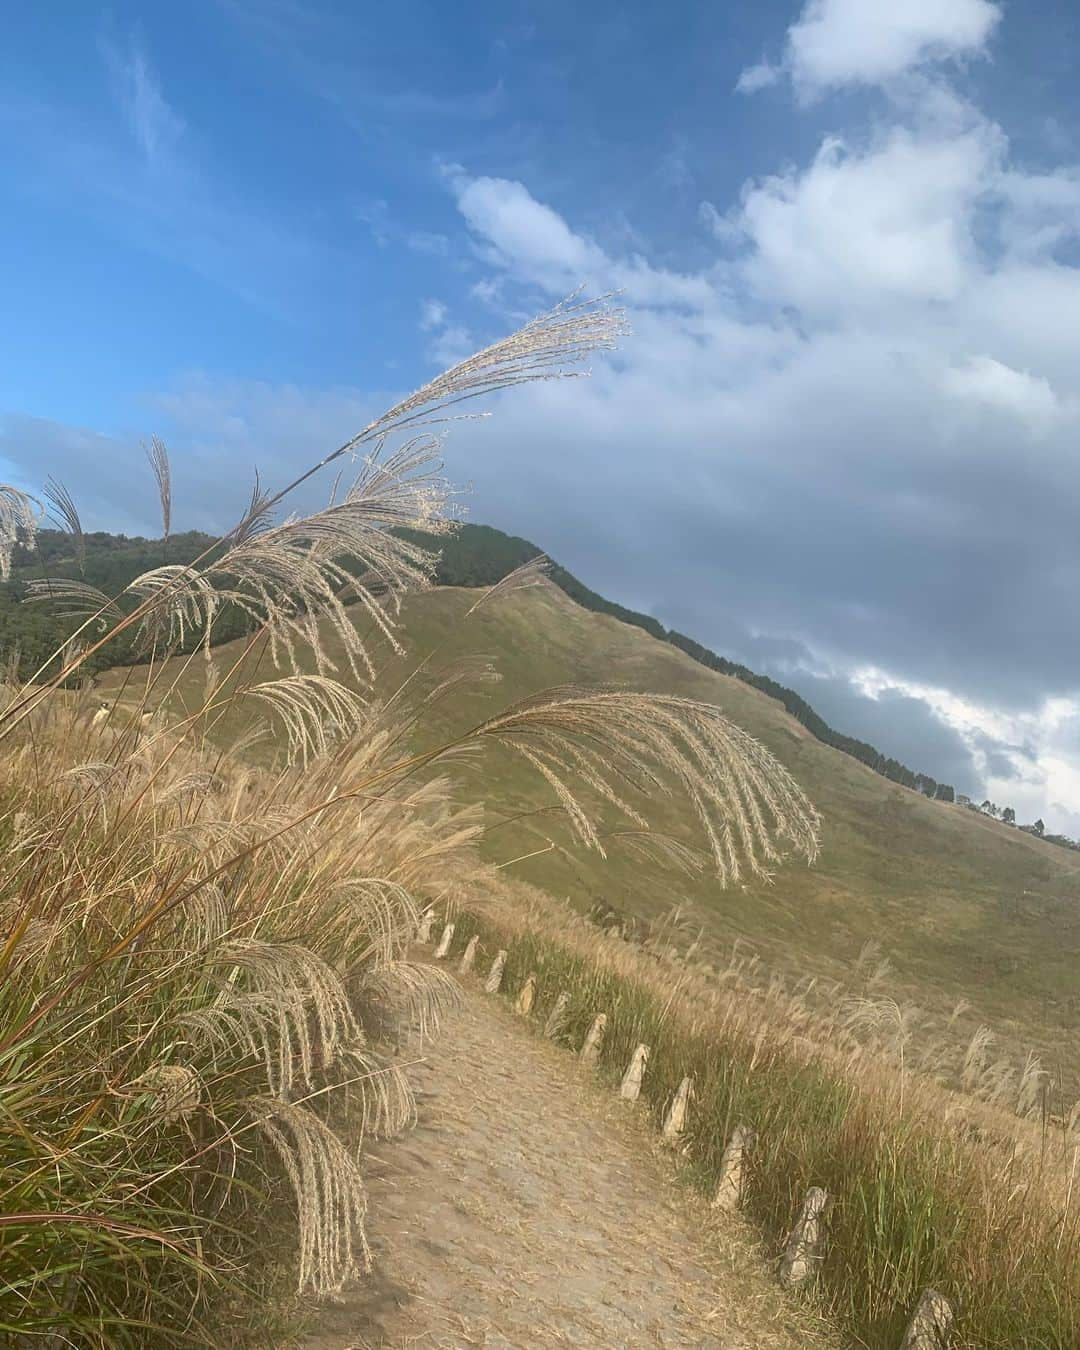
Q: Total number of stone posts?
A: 12